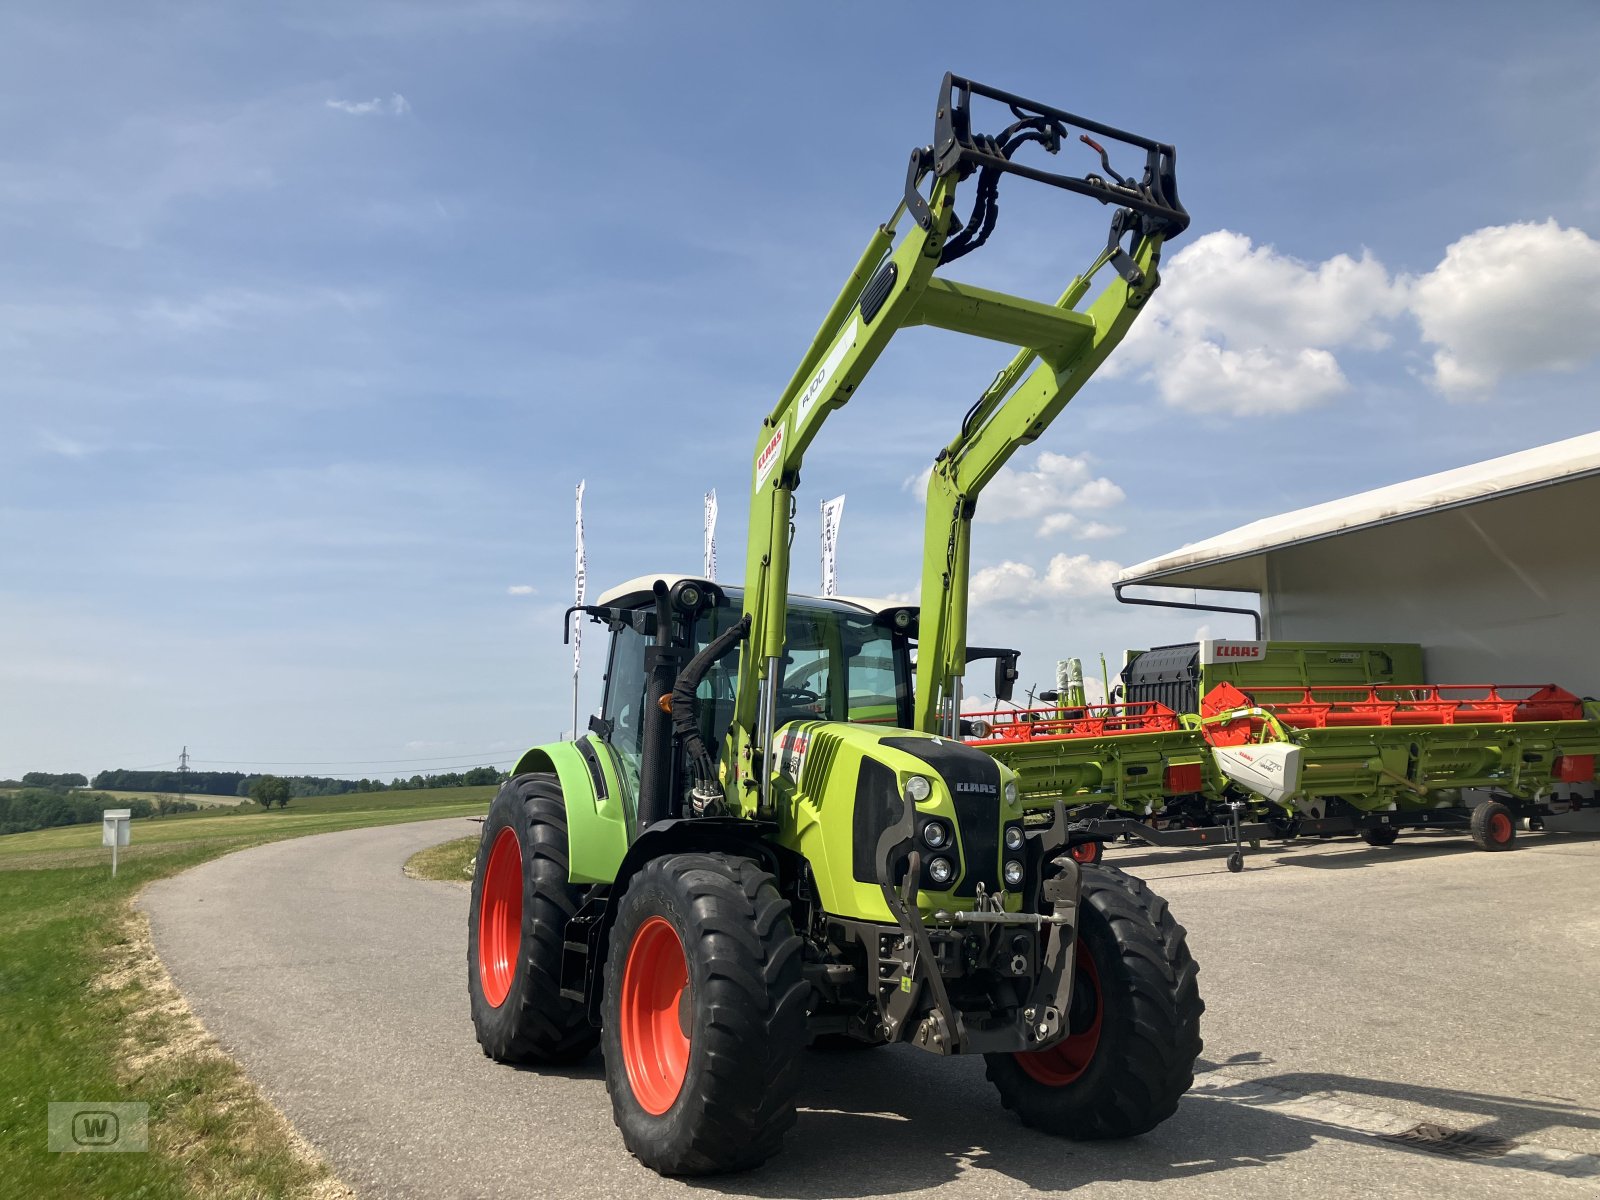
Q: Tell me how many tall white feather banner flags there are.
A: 3